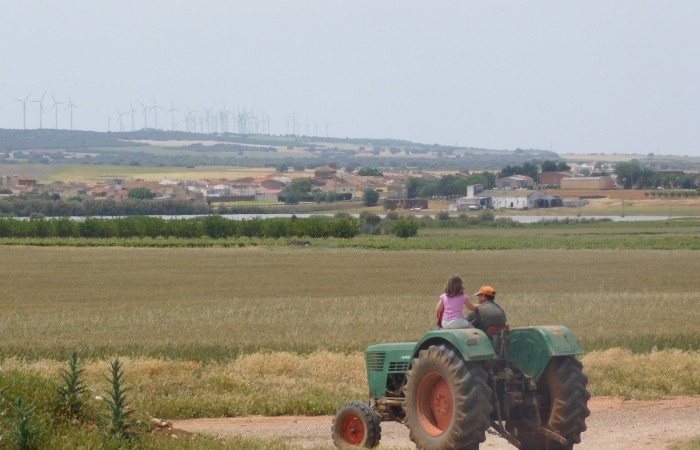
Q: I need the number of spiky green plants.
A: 3